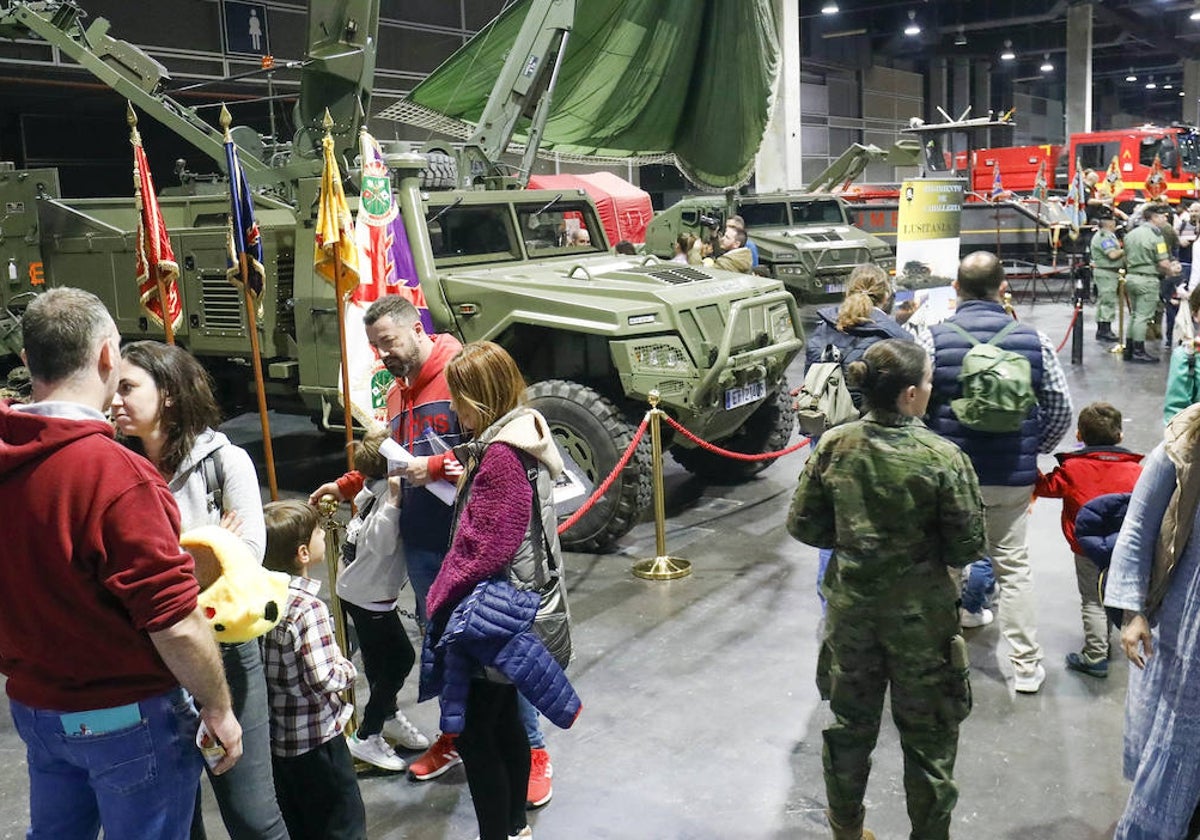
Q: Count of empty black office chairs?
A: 0